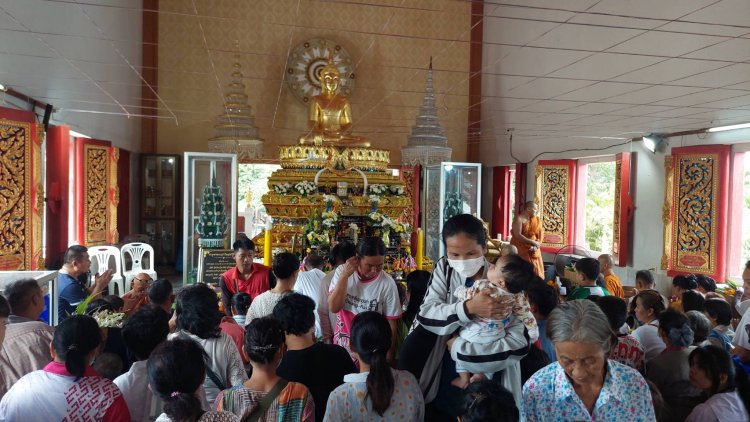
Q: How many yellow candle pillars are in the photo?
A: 2